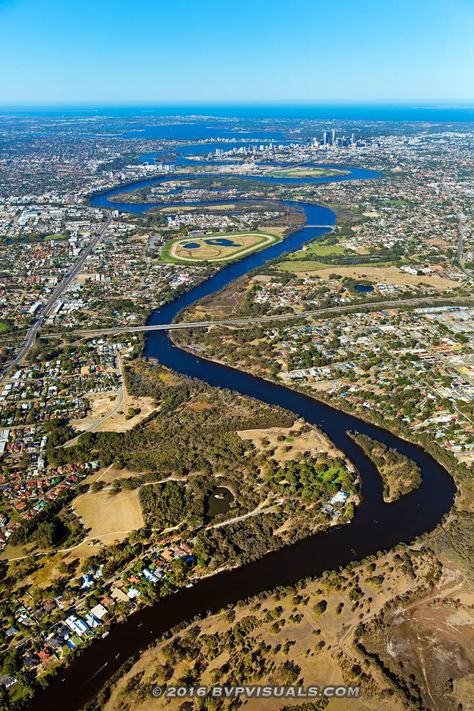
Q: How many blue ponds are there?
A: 3